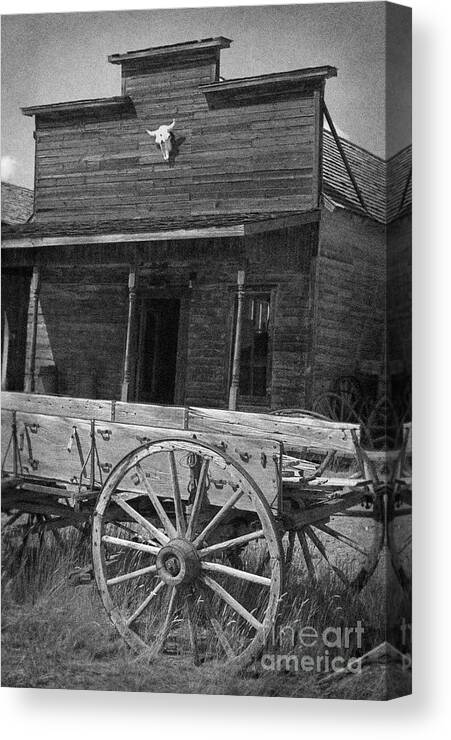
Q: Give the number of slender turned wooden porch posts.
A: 3